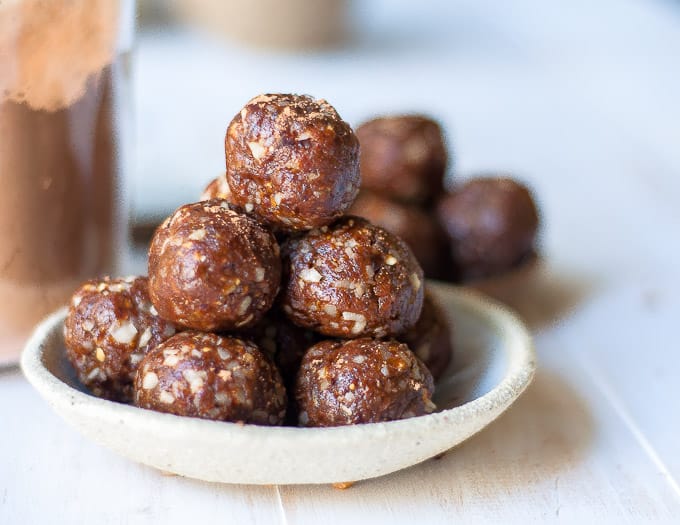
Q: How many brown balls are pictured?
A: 12